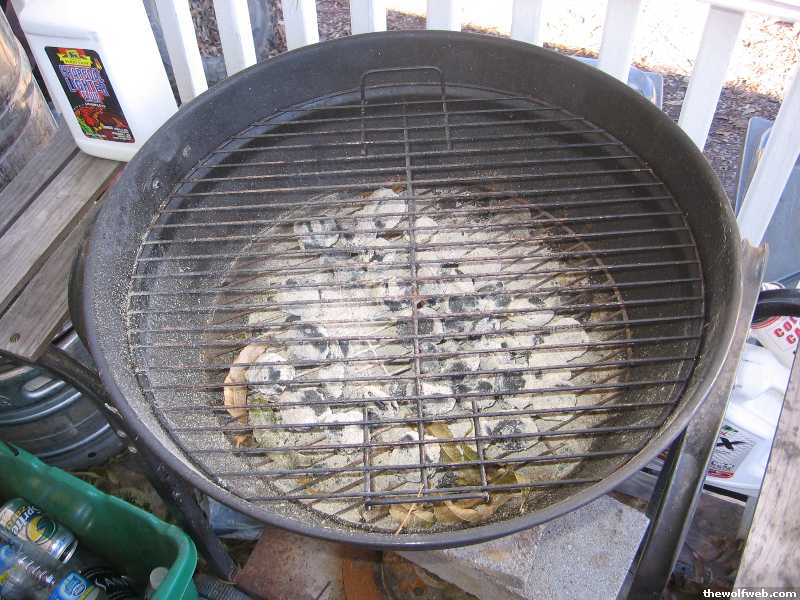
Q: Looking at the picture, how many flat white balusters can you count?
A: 9